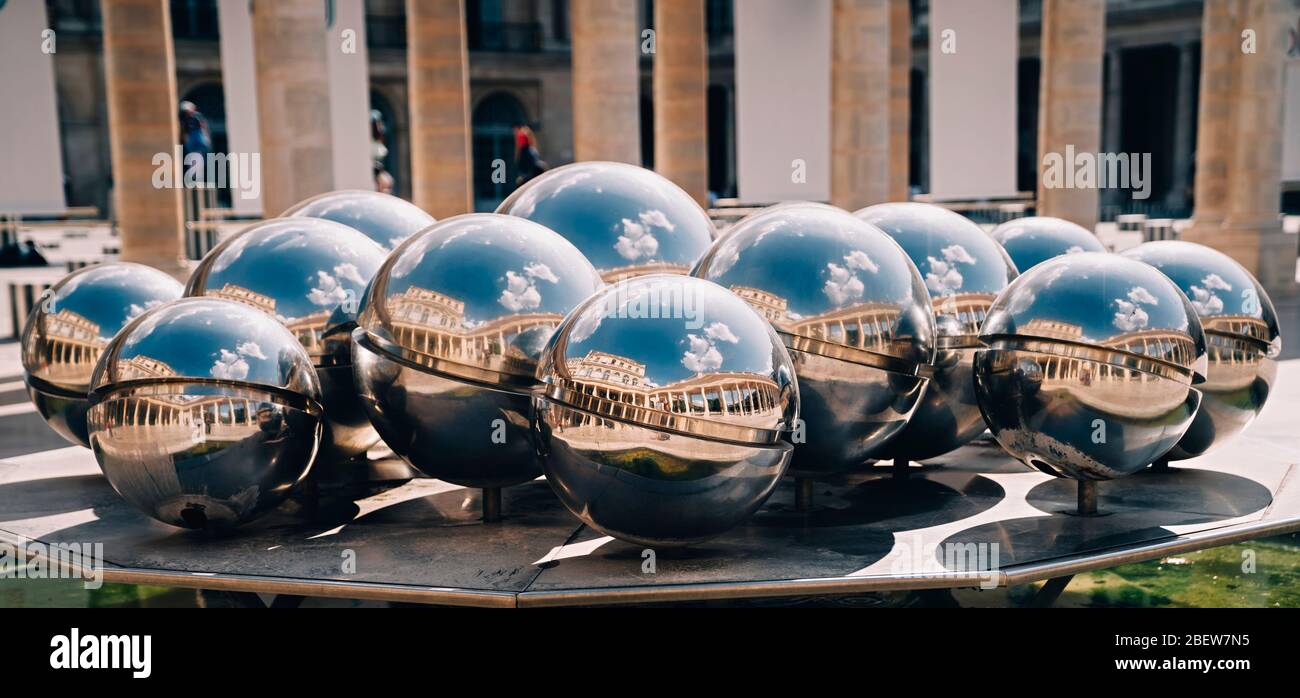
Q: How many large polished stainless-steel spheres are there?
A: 12